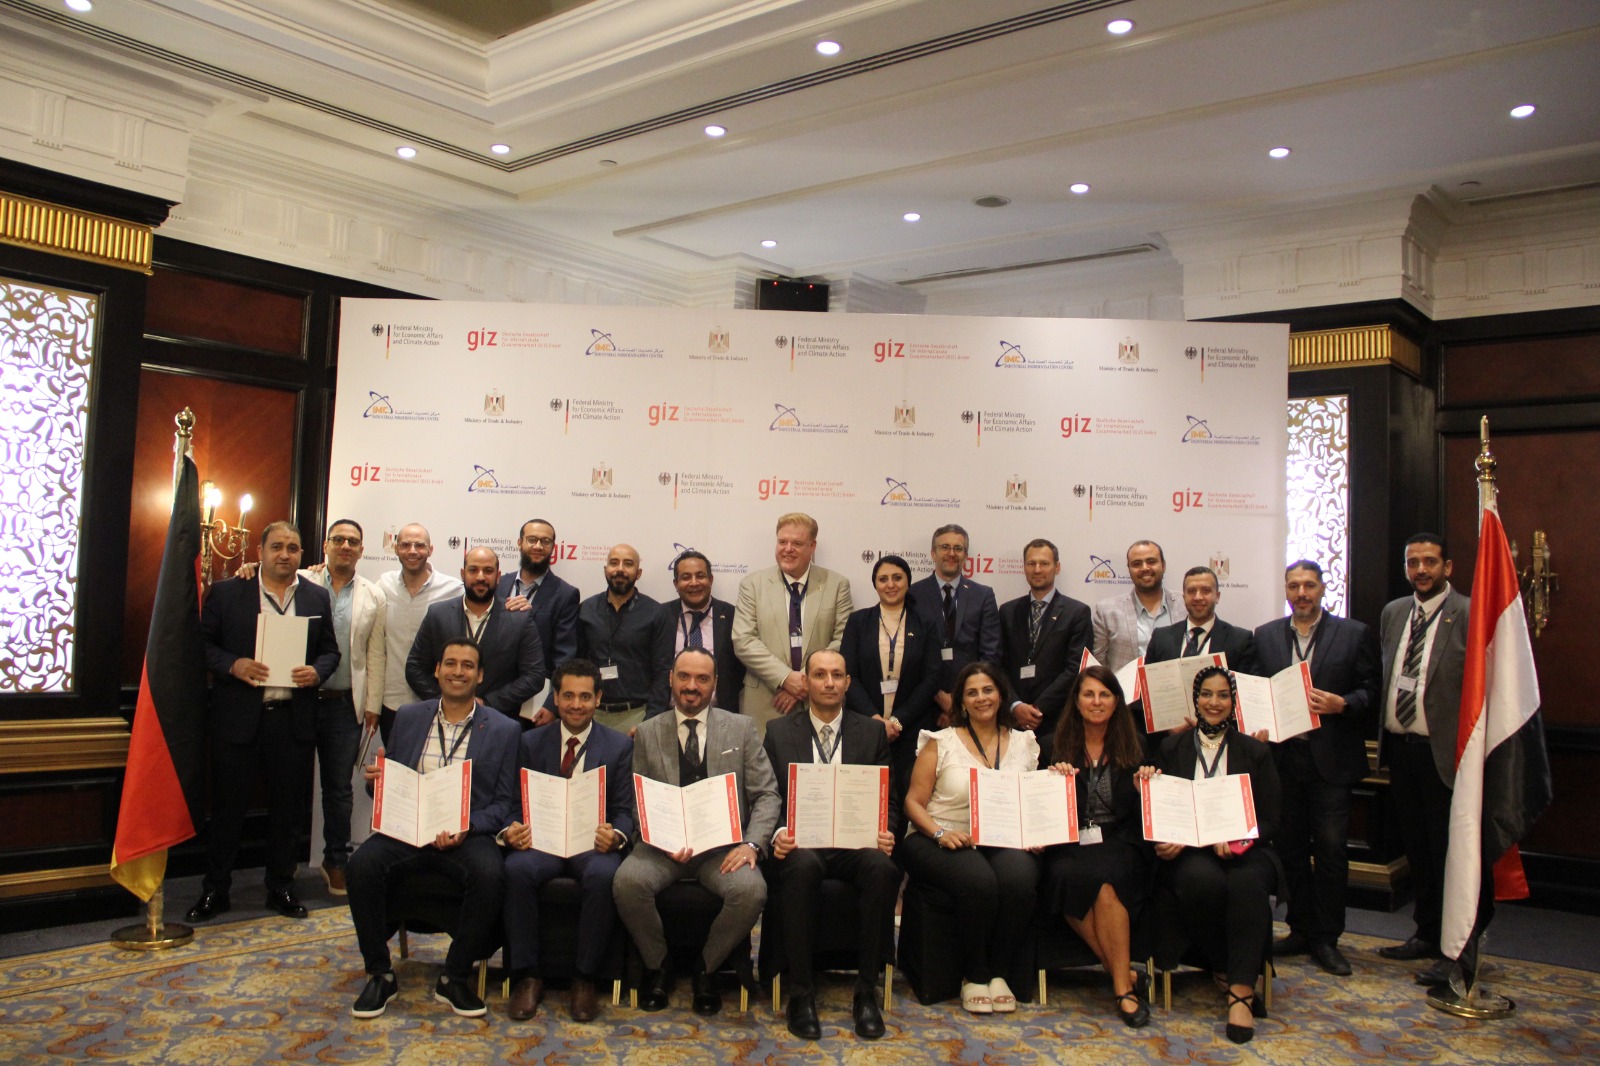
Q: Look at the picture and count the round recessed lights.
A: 11